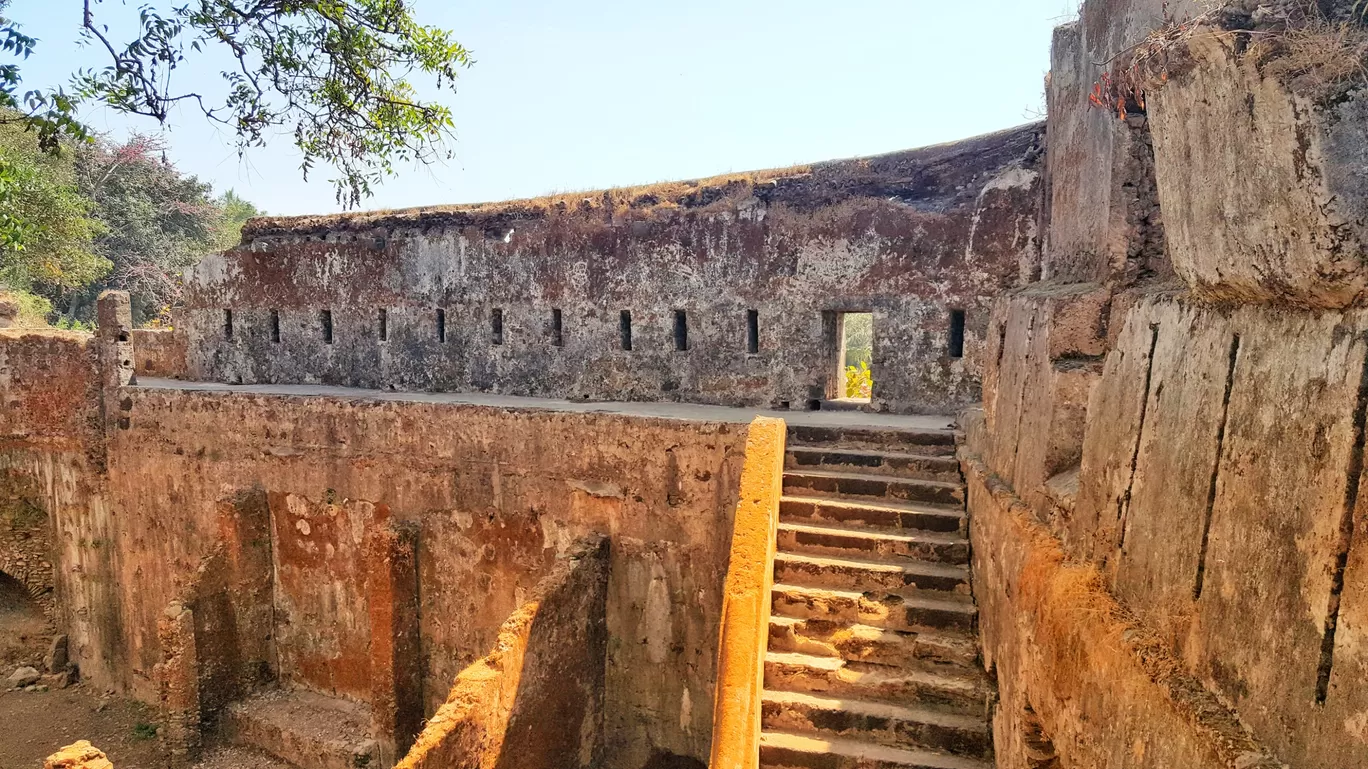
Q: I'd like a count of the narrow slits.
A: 11